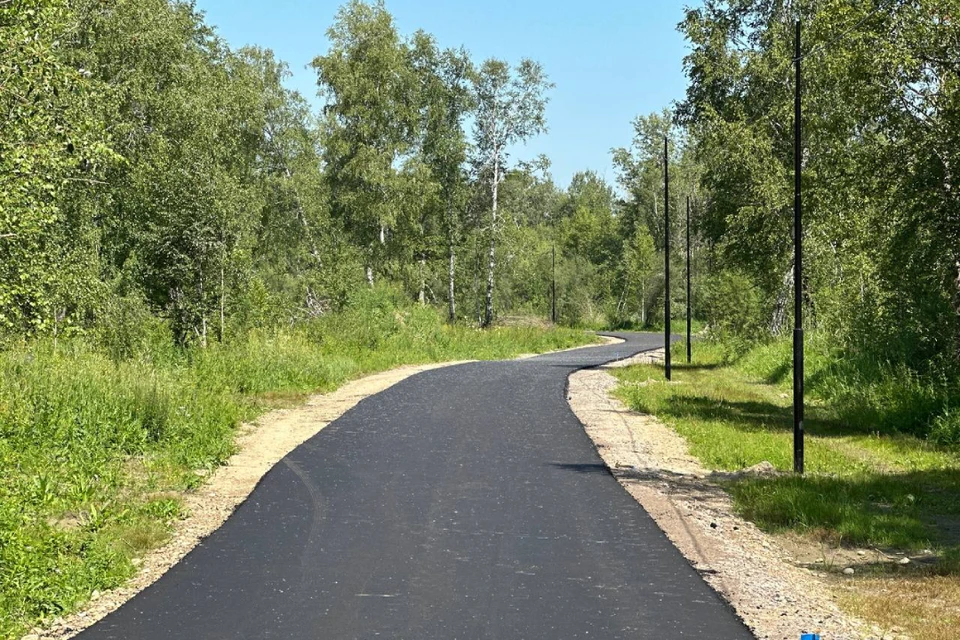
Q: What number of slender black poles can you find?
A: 4